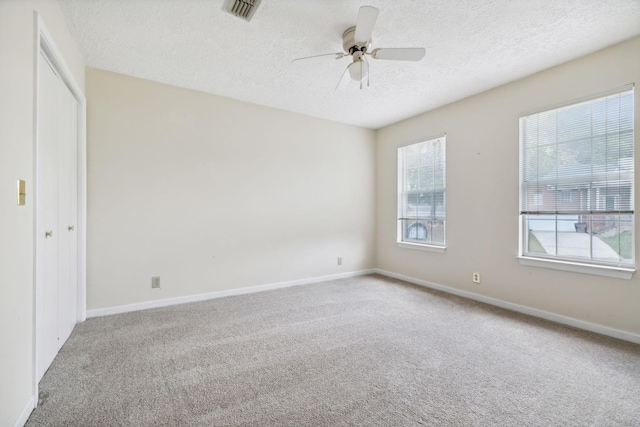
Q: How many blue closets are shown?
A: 0